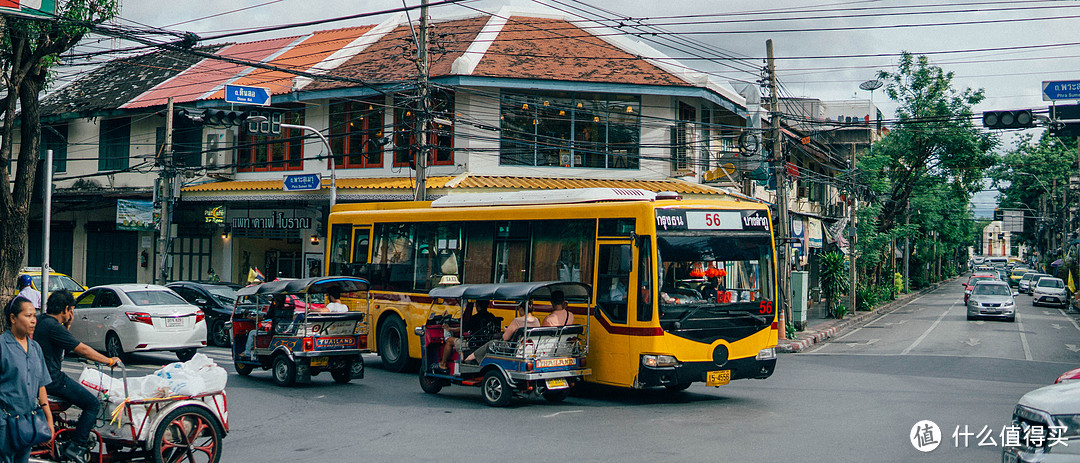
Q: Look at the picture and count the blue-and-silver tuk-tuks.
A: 2